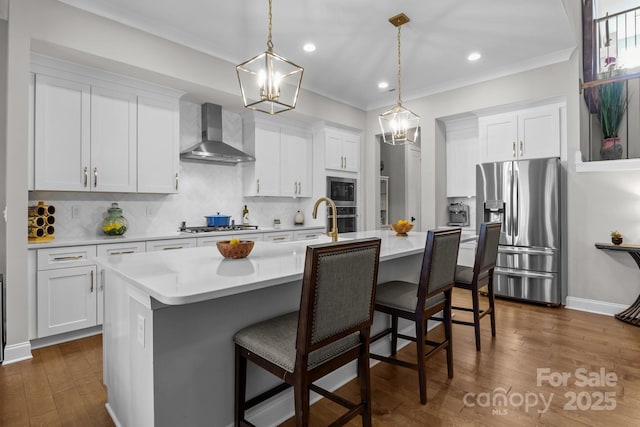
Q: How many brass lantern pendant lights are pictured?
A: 2